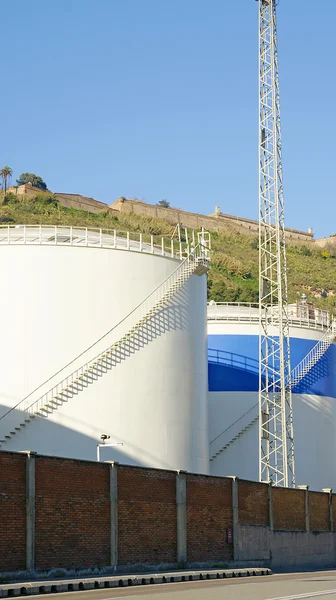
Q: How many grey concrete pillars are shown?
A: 7